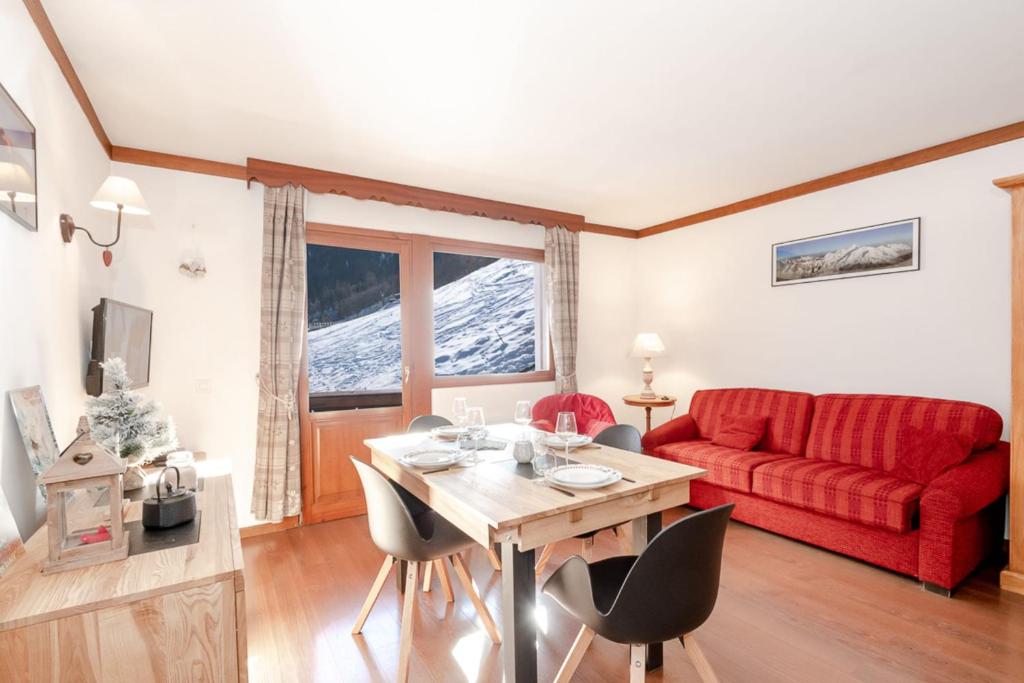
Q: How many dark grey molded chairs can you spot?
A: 4